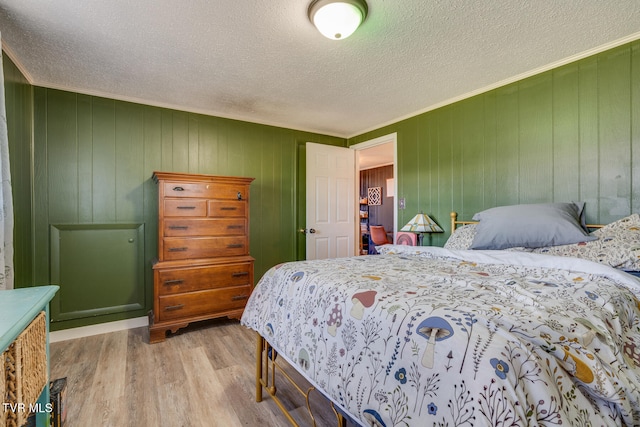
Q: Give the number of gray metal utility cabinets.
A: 0